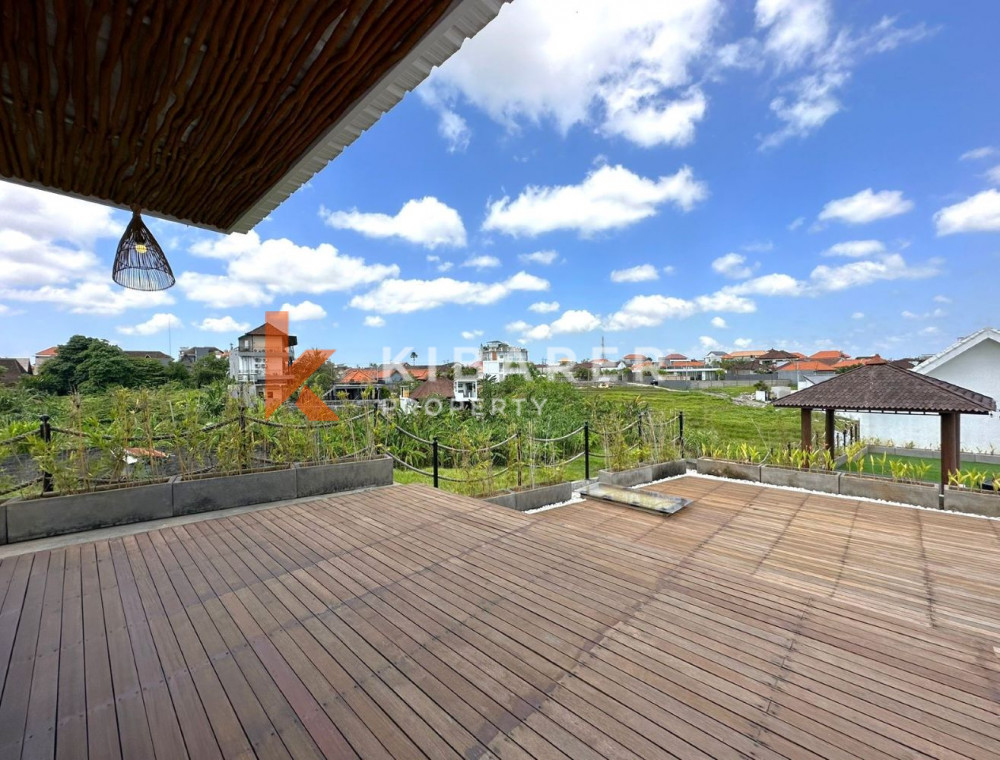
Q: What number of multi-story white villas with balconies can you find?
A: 2